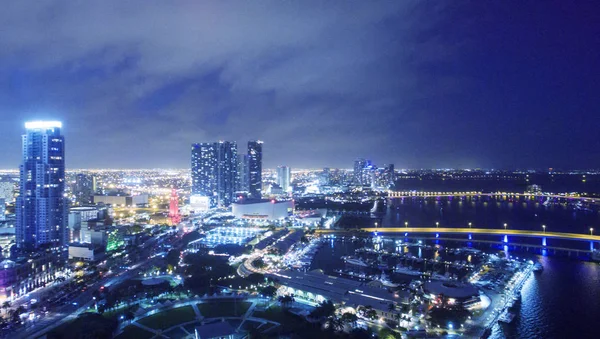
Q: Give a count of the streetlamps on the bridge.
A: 7